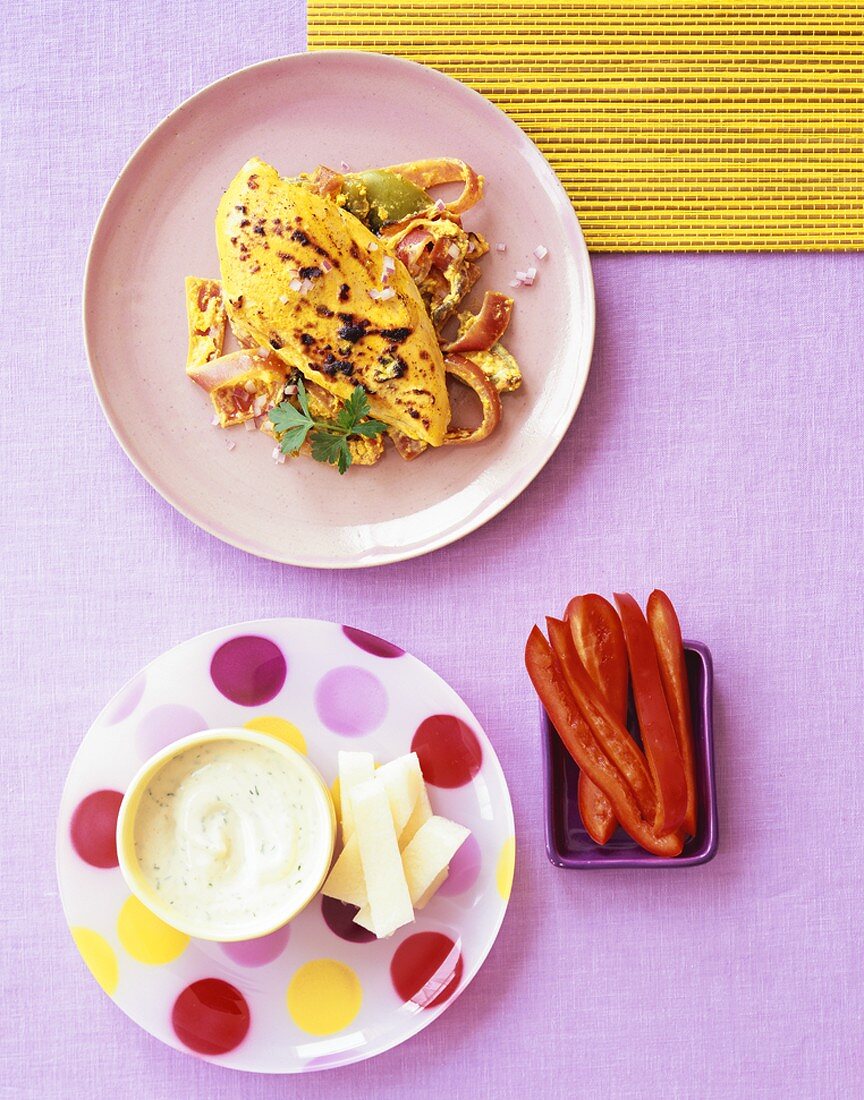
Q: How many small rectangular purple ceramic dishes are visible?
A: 1